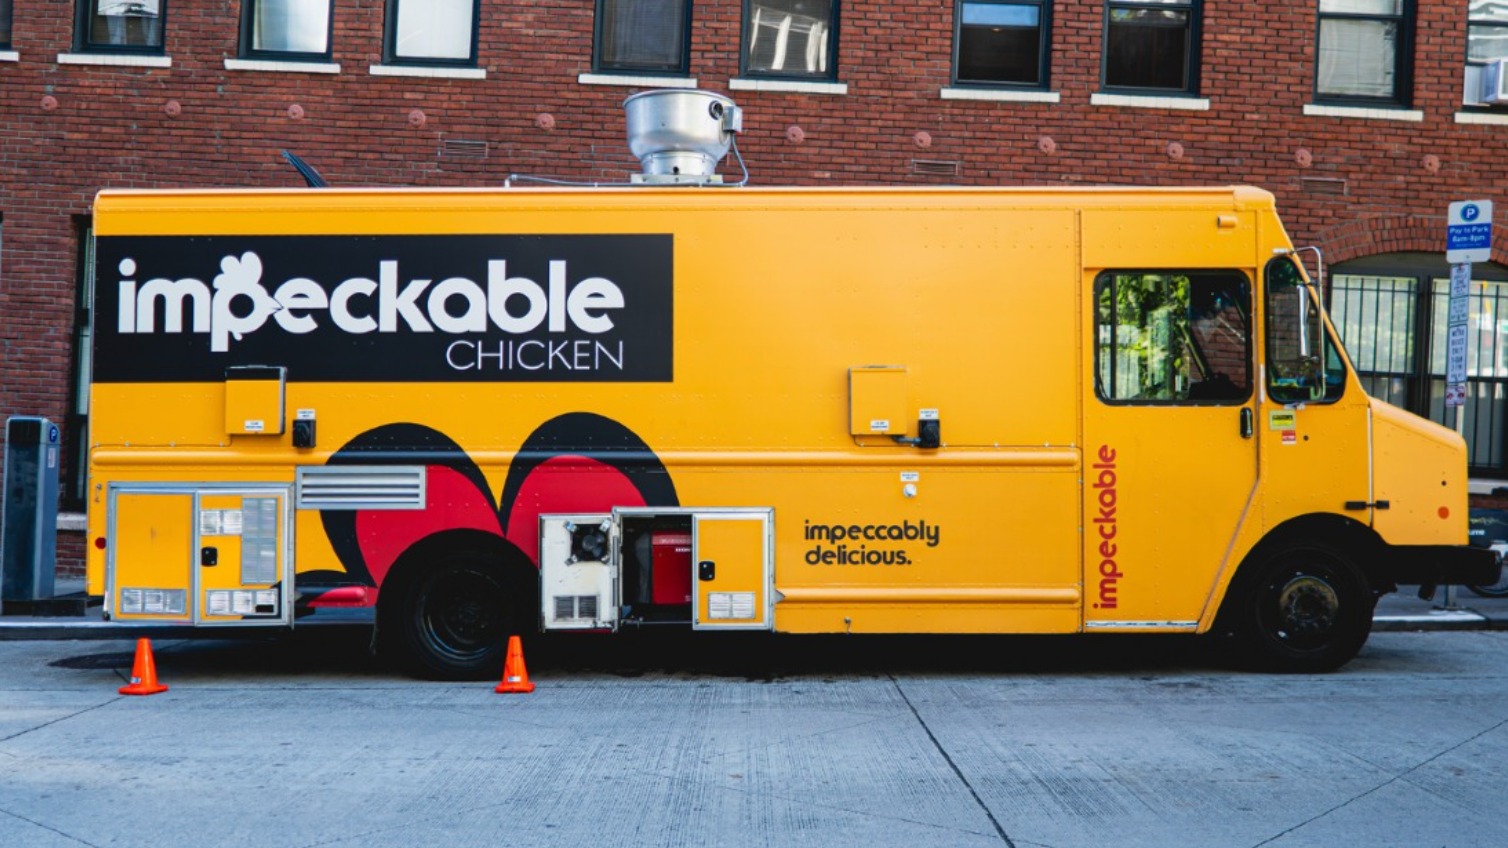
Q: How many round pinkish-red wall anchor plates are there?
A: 11